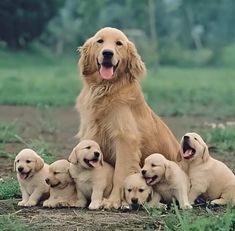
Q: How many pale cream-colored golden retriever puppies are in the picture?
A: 6